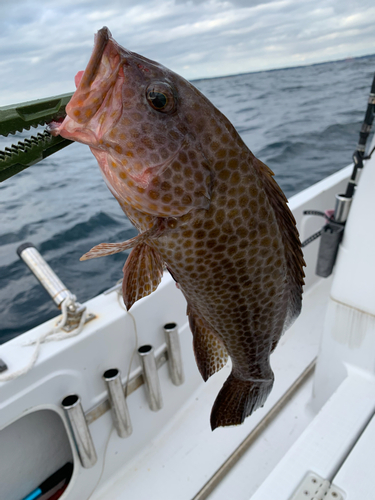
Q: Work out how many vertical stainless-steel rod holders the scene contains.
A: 4